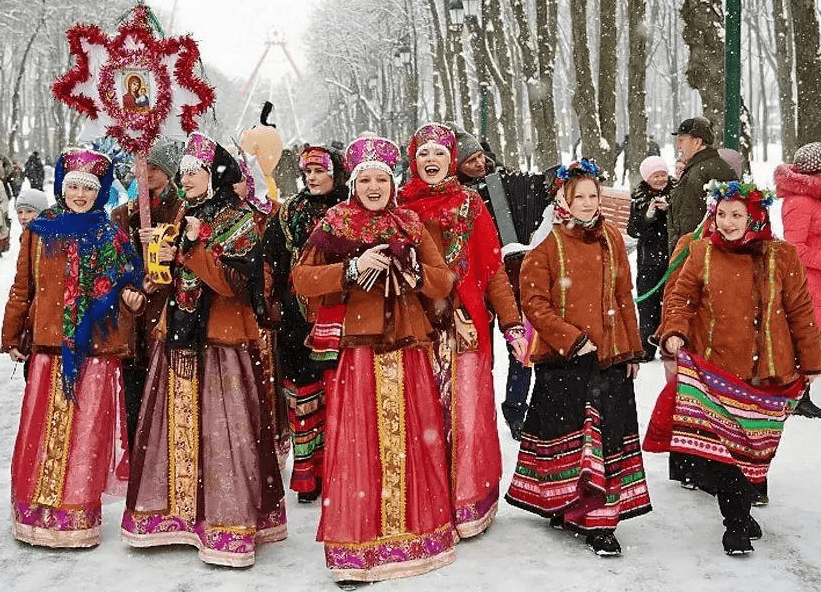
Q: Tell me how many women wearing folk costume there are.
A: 7